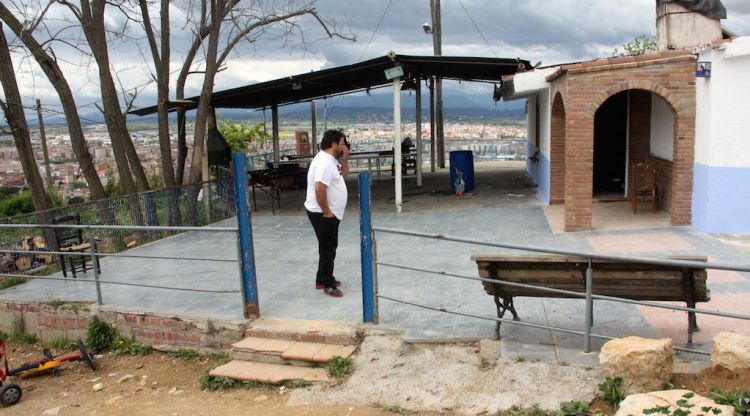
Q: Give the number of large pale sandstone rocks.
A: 3